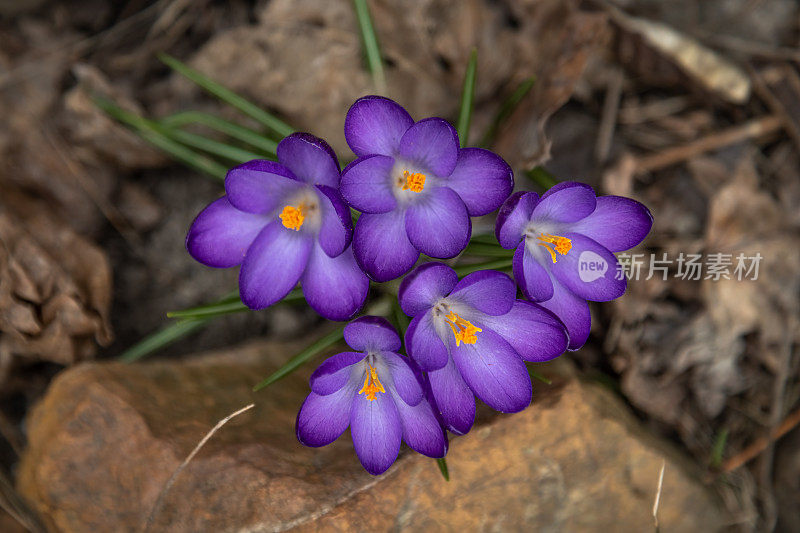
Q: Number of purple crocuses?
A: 5